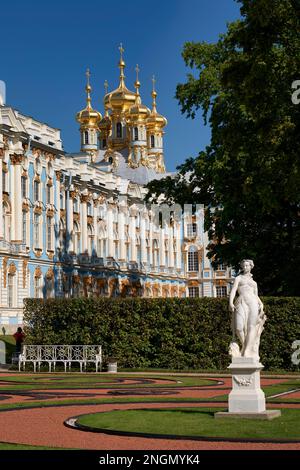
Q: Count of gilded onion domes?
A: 5